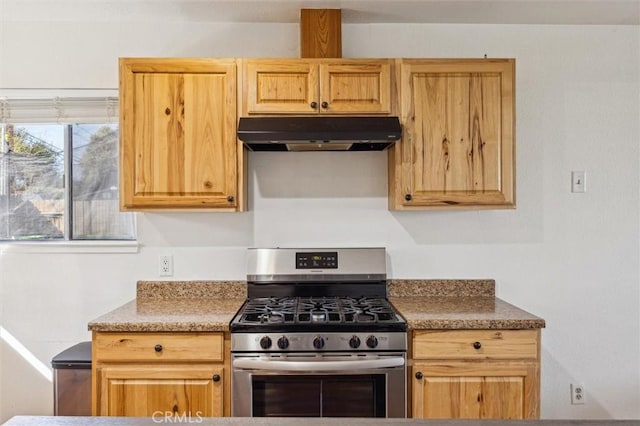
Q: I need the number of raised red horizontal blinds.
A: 0